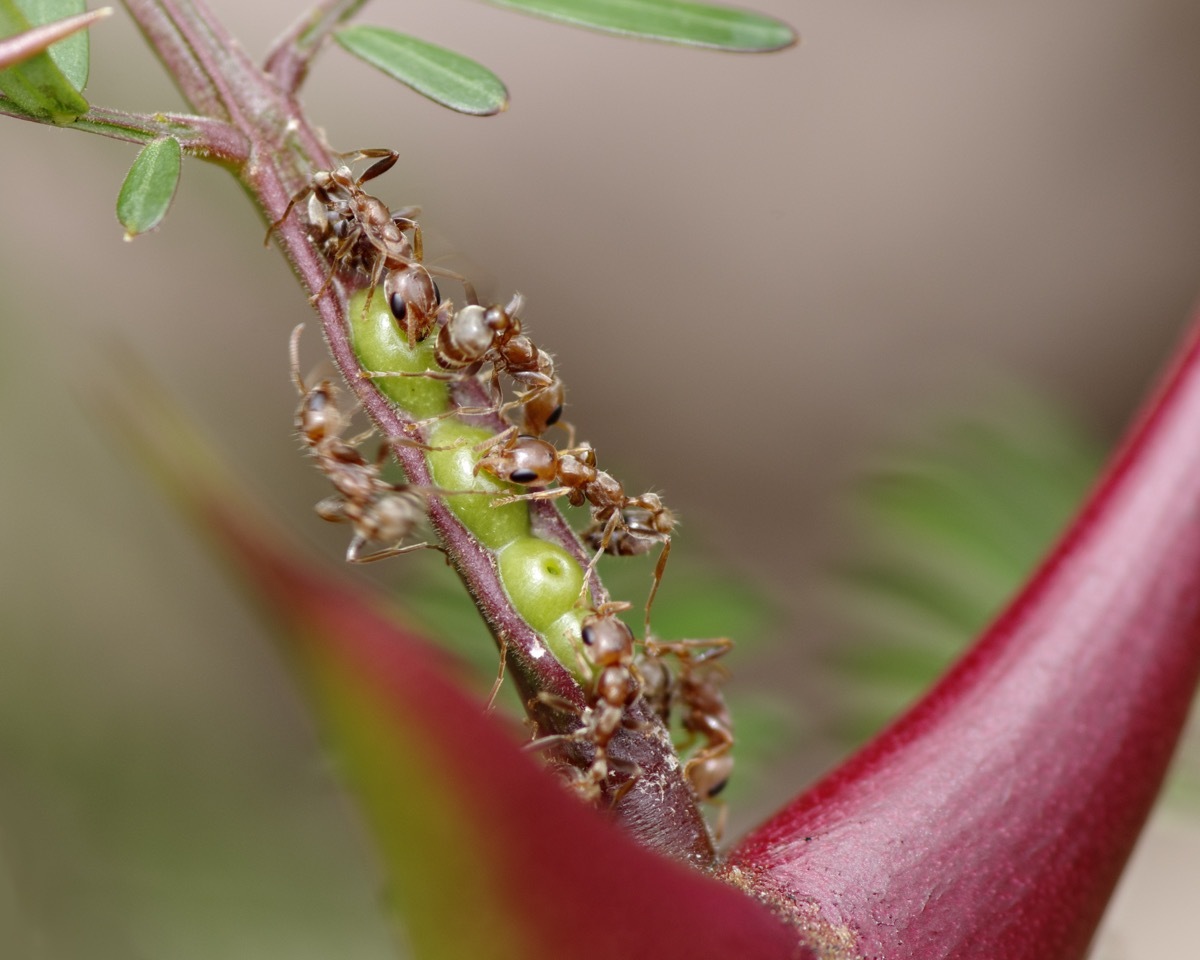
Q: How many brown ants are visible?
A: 6